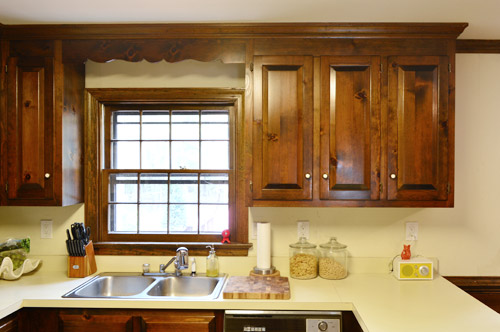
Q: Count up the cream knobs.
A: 4